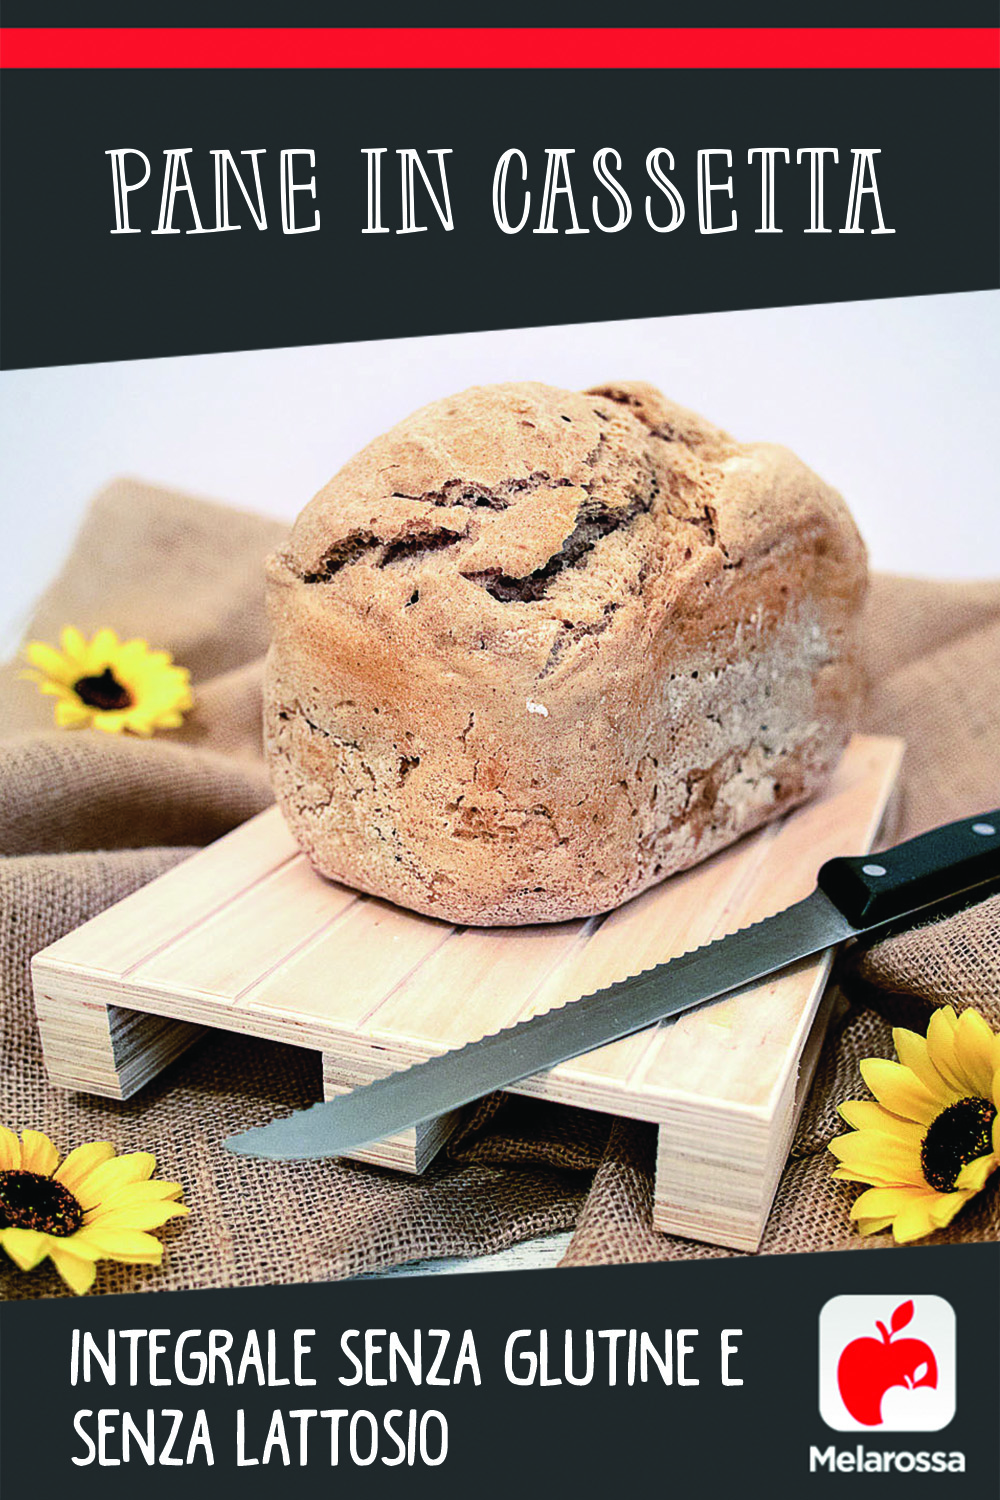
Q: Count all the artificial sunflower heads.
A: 3